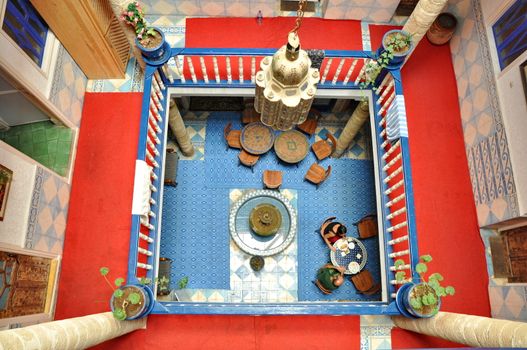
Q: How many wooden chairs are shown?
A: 11